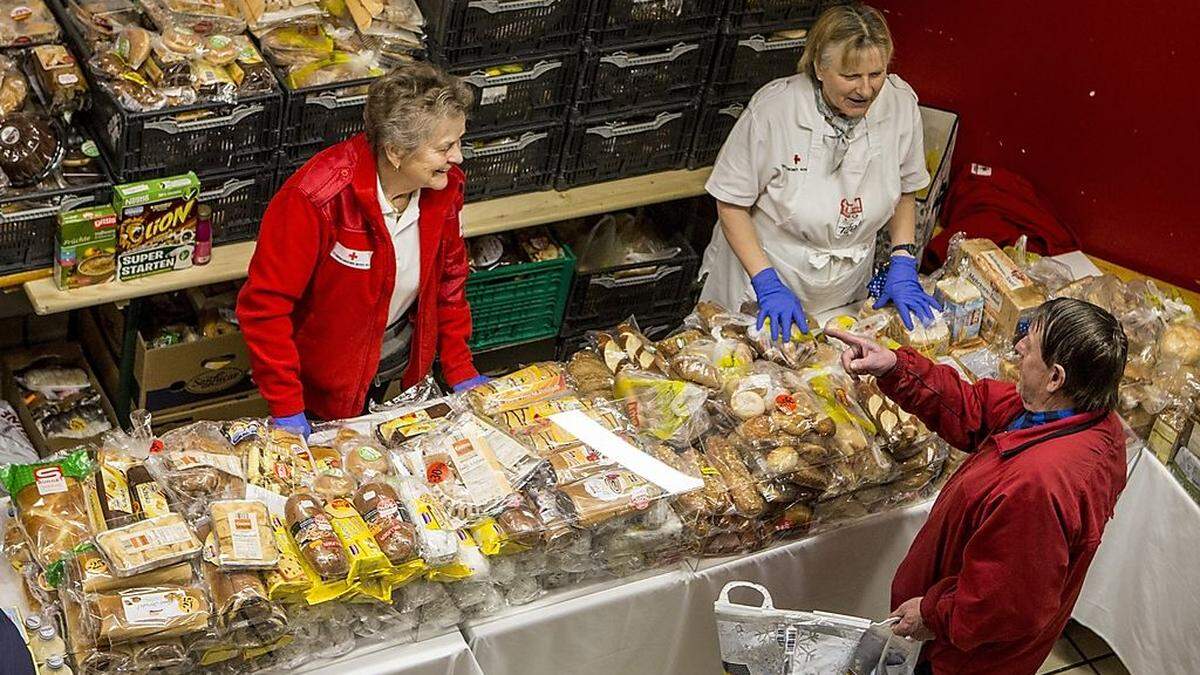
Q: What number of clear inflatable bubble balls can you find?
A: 0